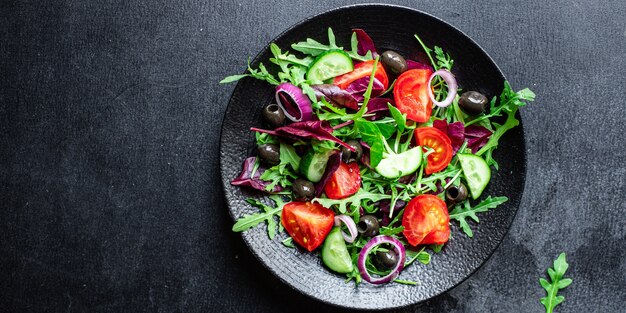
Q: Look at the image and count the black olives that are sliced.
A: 0